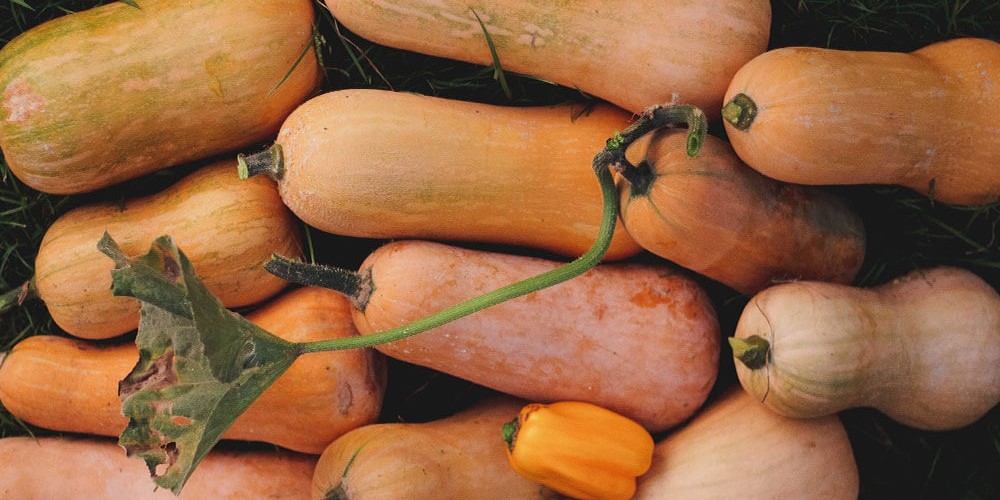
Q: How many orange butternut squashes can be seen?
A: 12